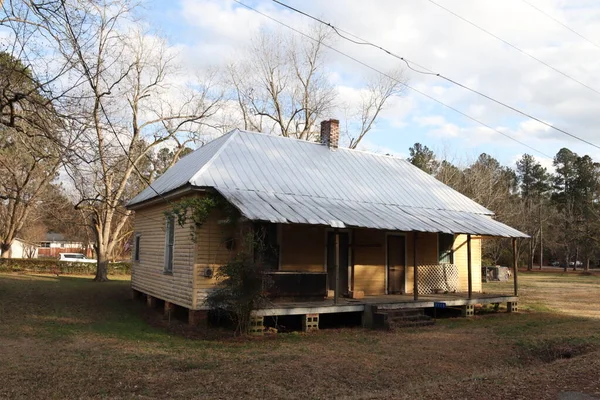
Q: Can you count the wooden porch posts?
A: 4